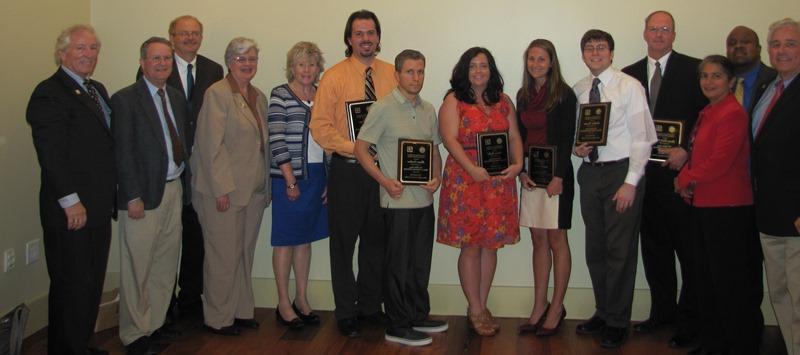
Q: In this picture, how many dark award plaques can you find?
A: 6